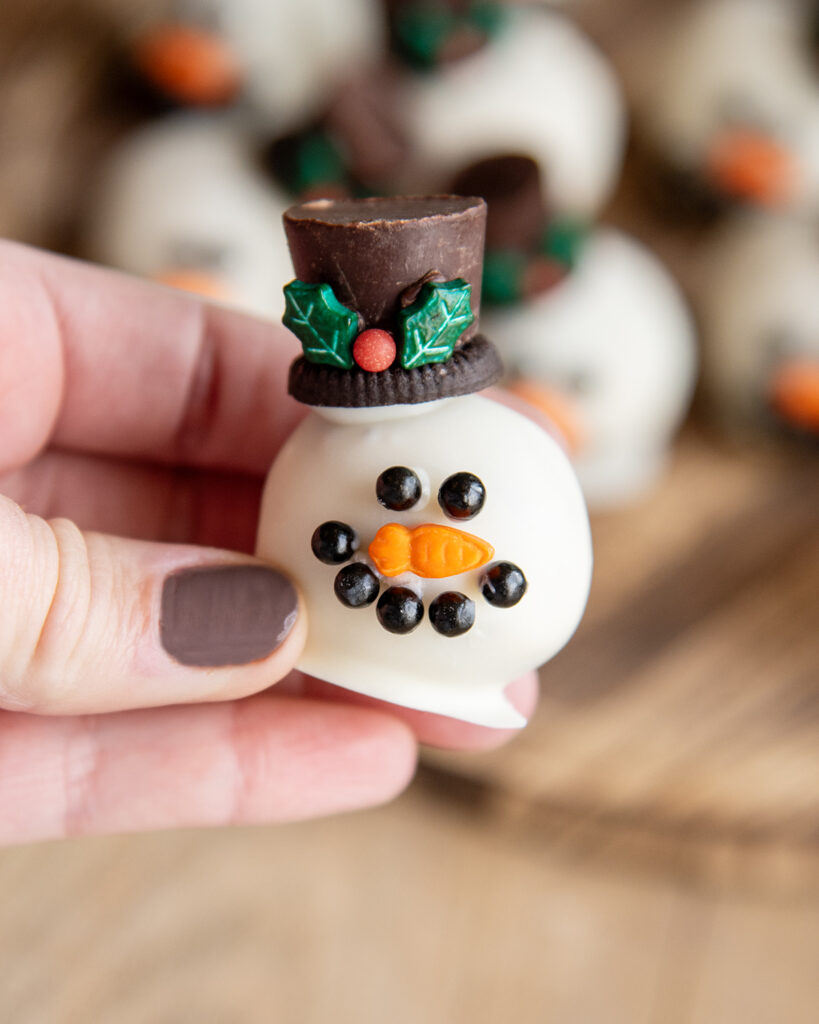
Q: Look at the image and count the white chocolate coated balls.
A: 7